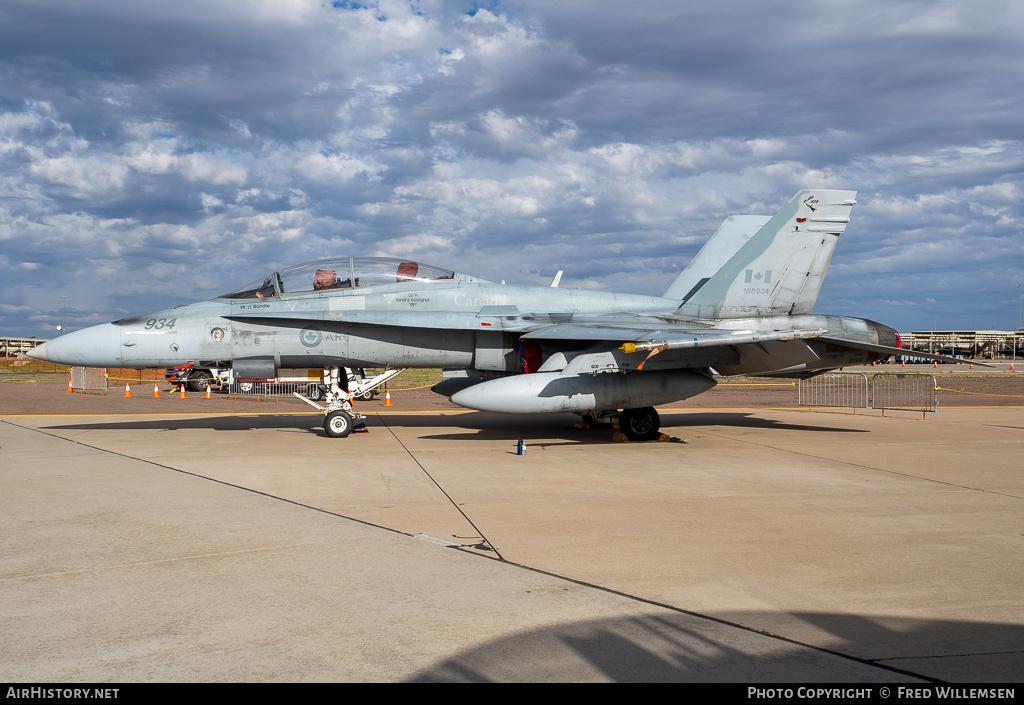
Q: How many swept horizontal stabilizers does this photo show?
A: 1